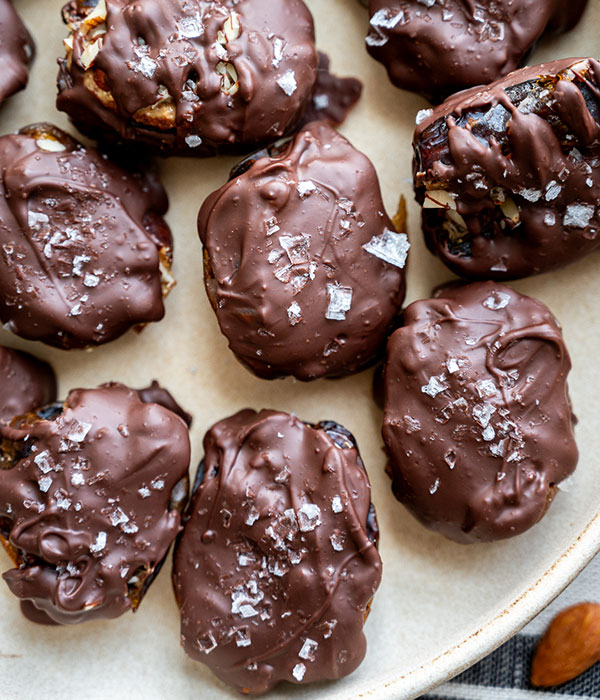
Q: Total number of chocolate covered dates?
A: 10